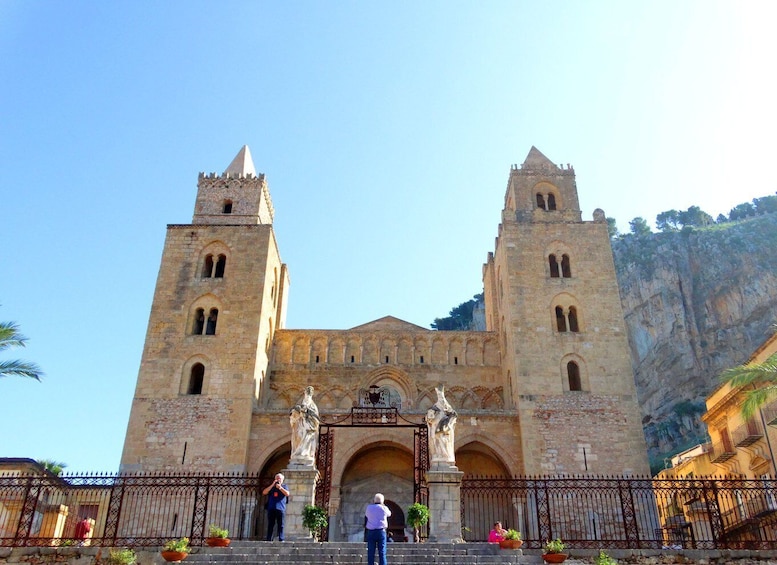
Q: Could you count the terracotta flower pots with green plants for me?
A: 4